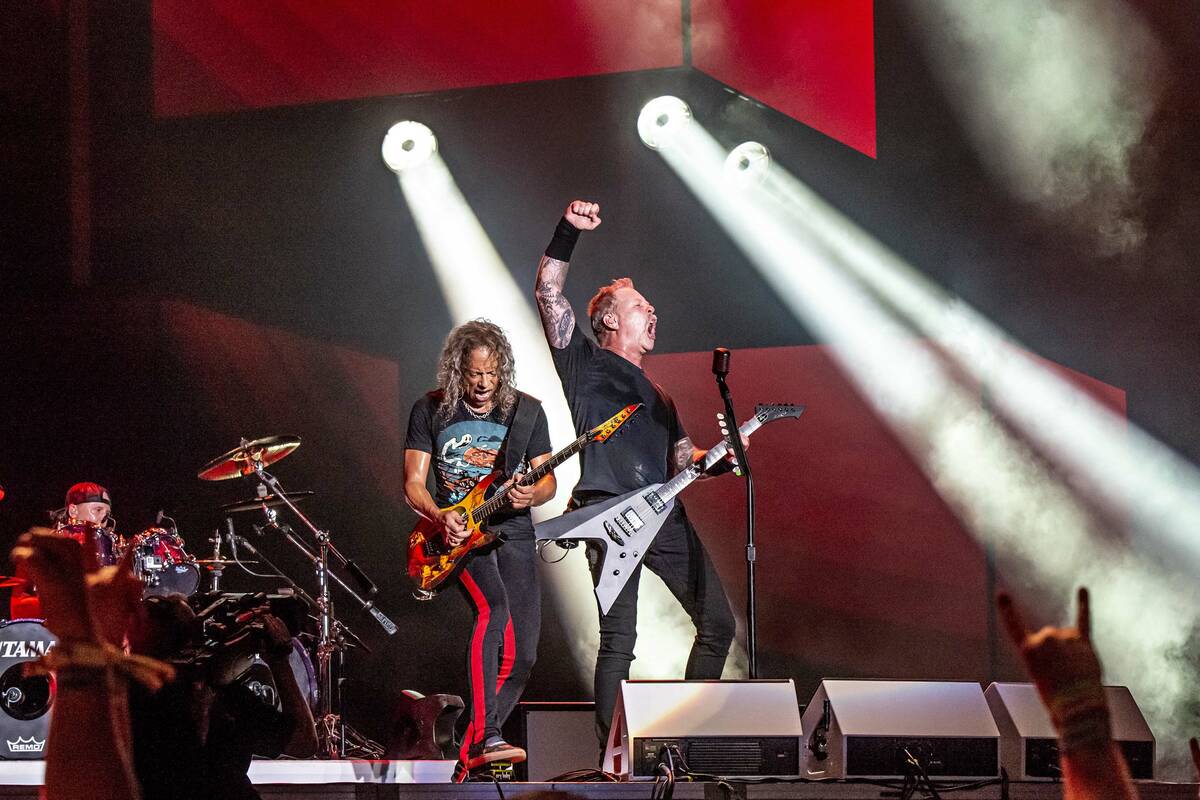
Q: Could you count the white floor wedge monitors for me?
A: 3